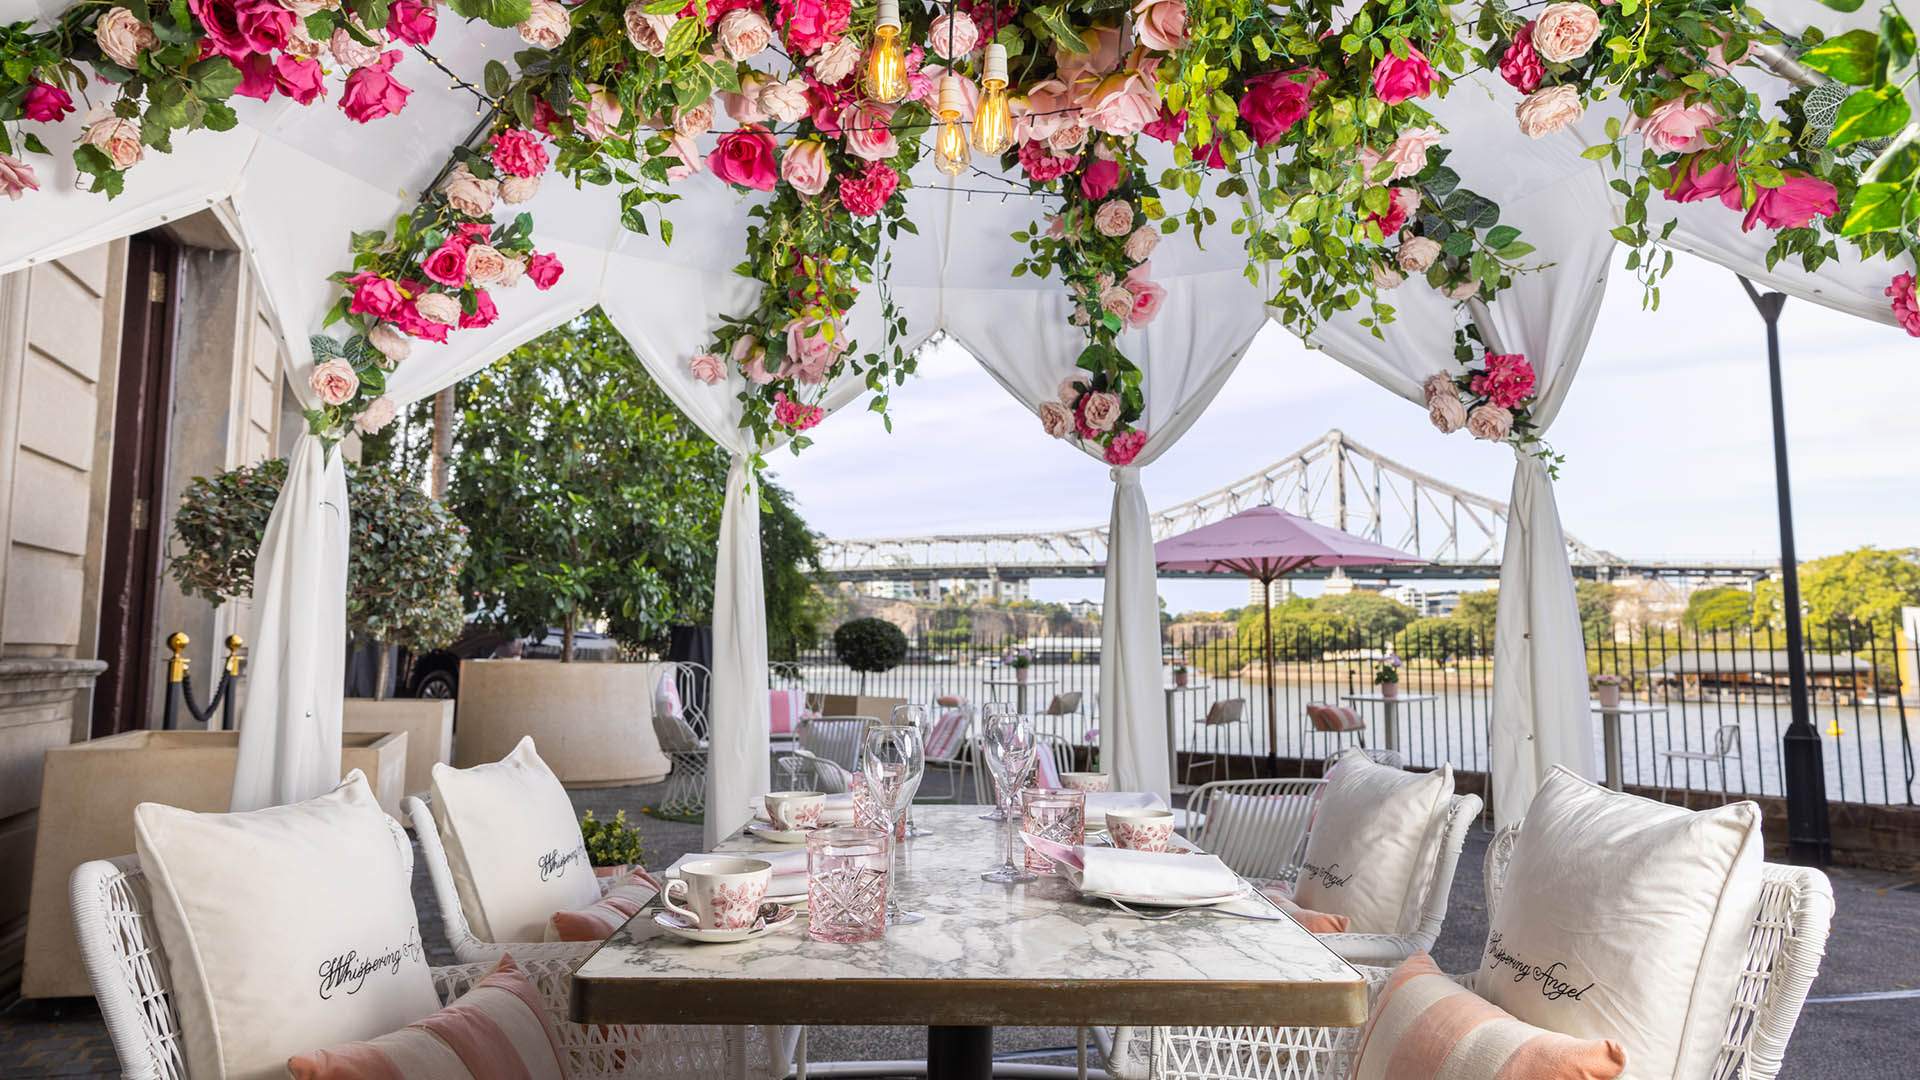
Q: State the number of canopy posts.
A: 4